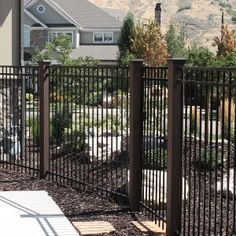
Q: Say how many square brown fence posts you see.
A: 3